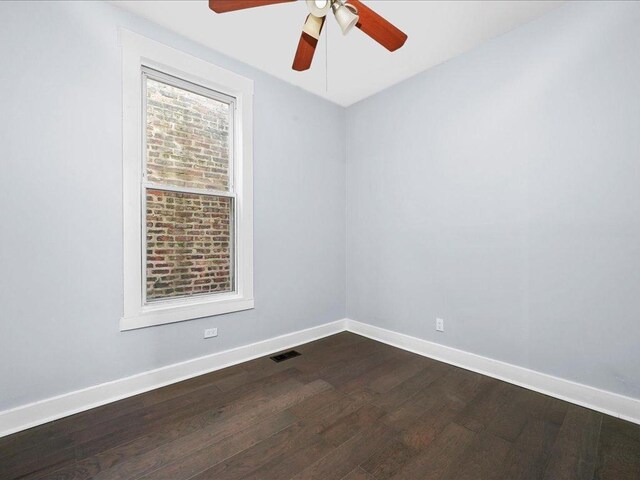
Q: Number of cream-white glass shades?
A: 3